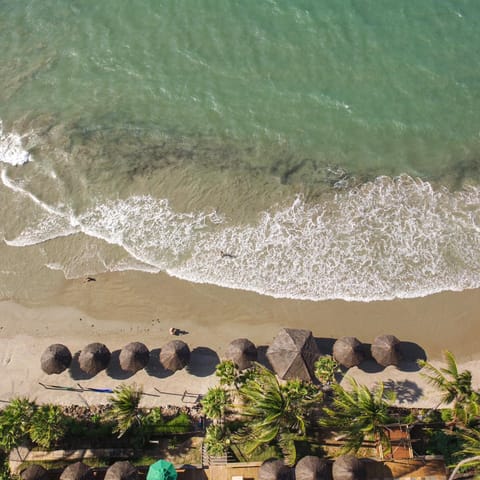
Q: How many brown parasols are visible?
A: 14